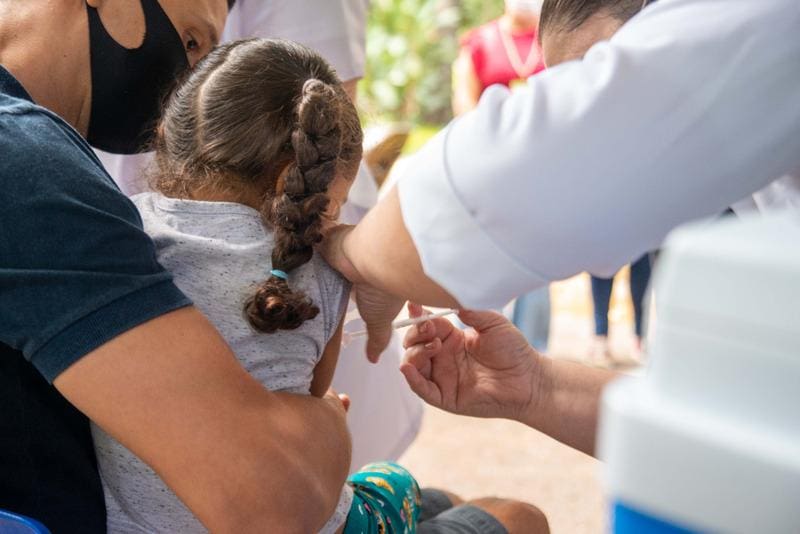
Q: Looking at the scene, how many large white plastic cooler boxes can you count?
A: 1